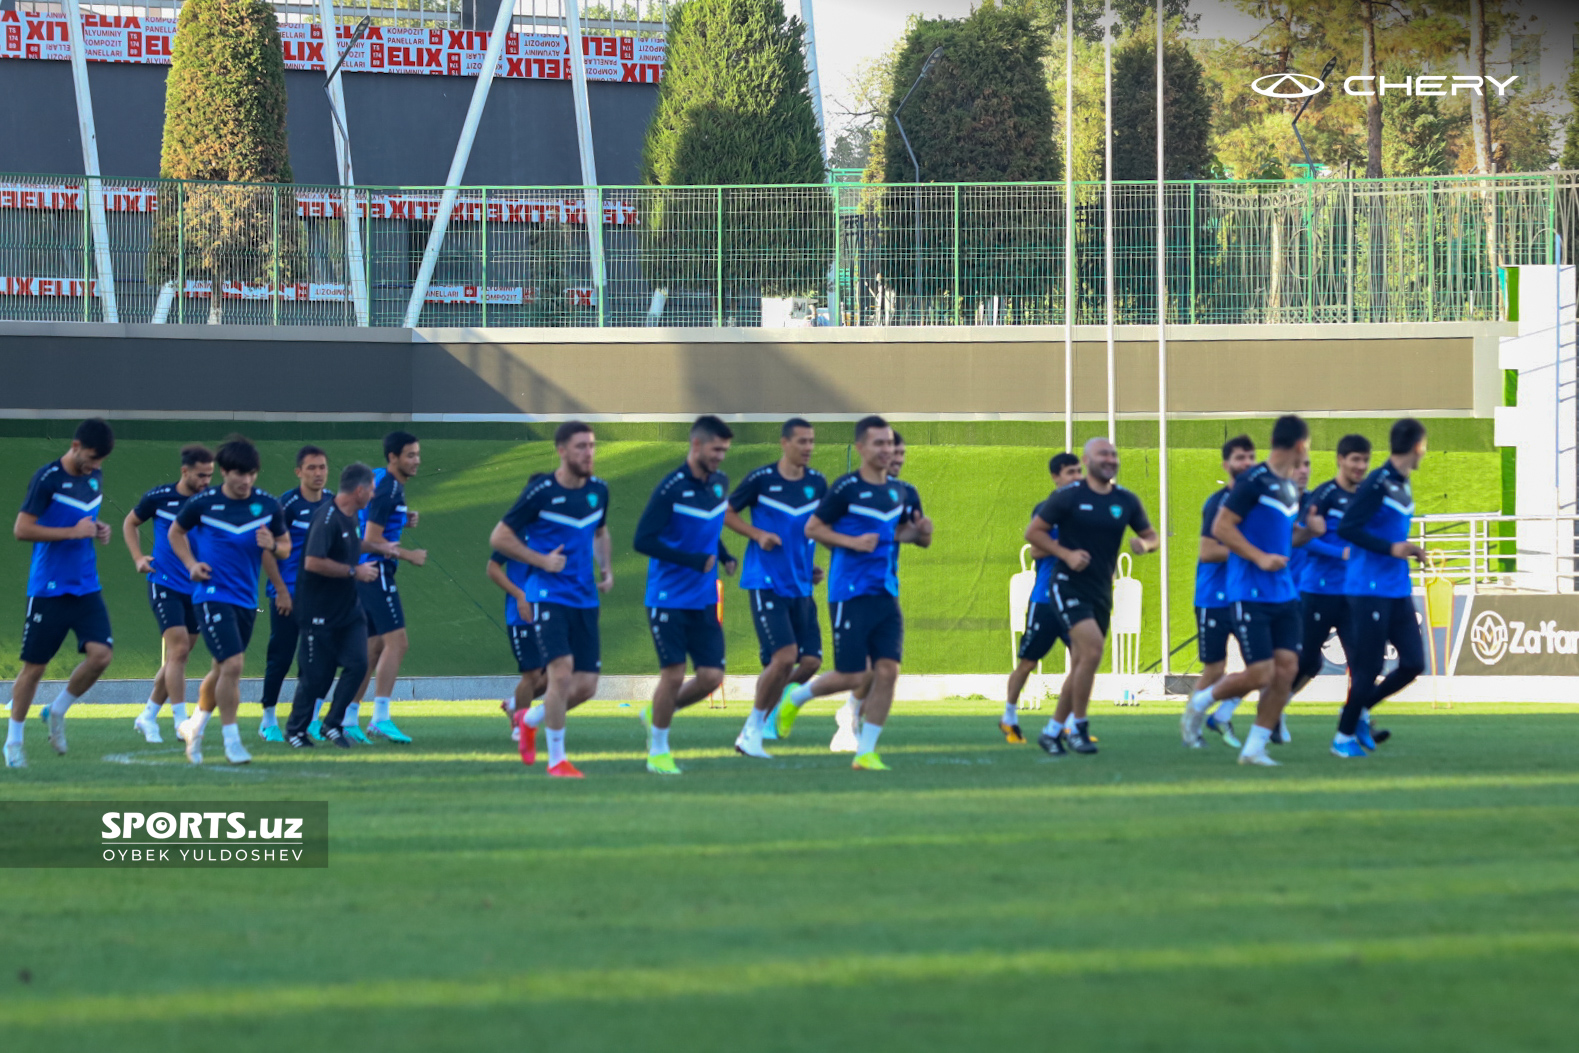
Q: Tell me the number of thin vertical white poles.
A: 3